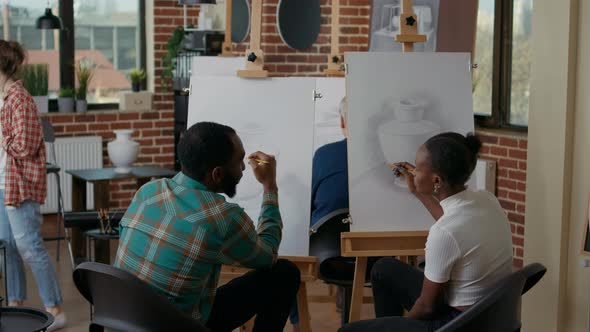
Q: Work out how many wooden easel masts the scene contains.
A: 4